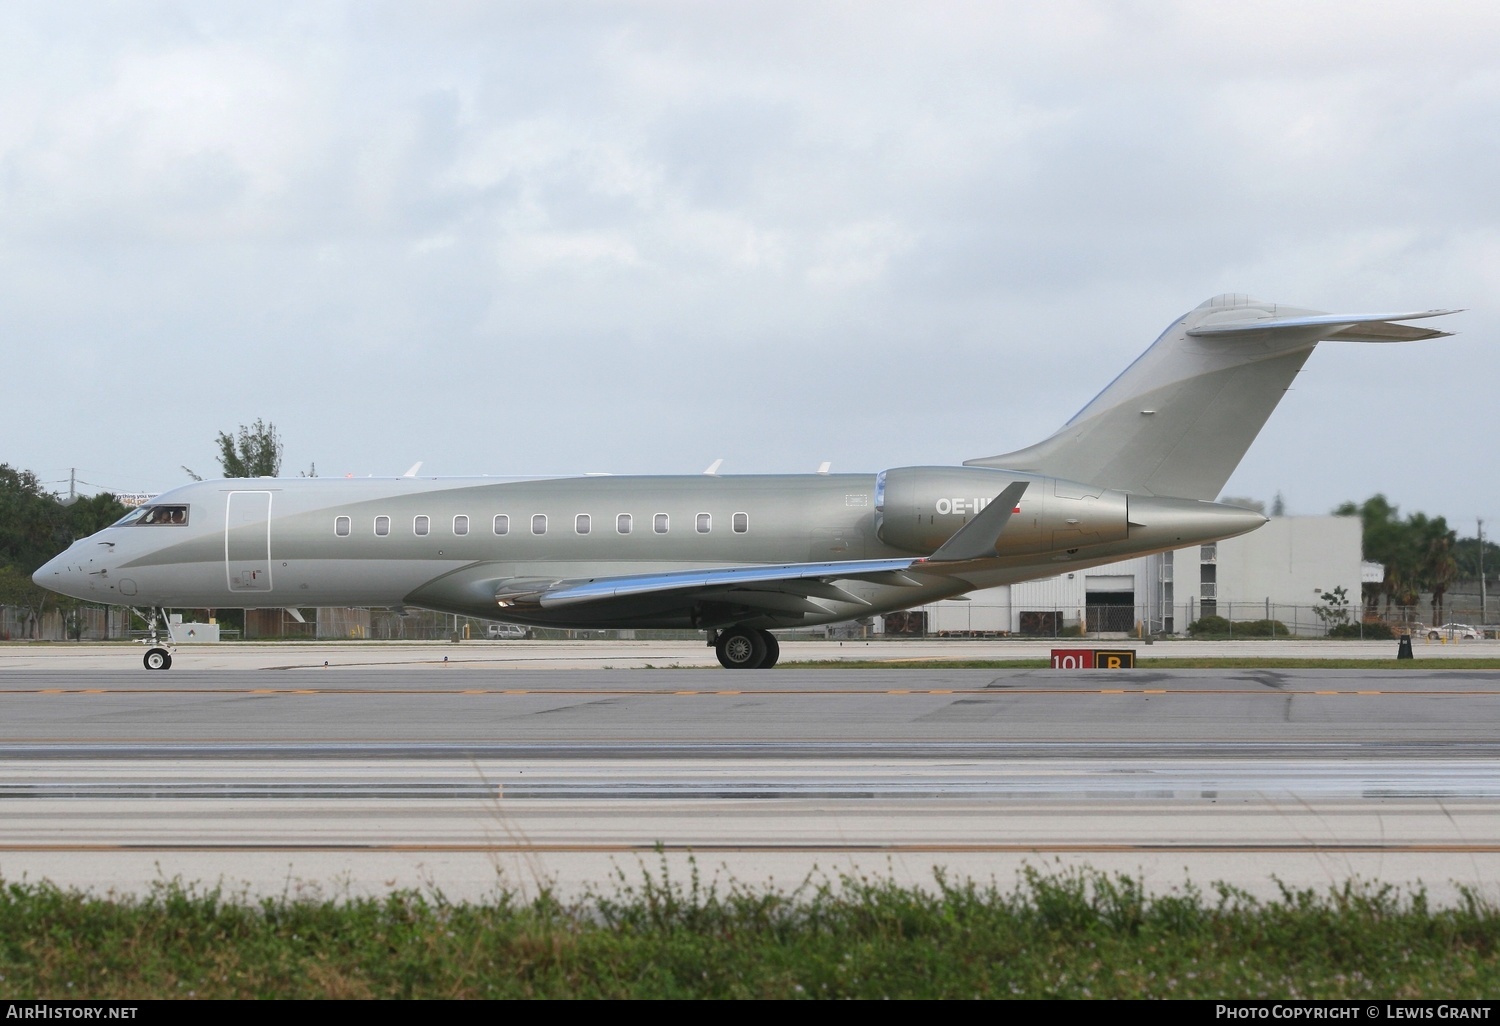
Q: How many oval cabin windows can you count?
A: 11